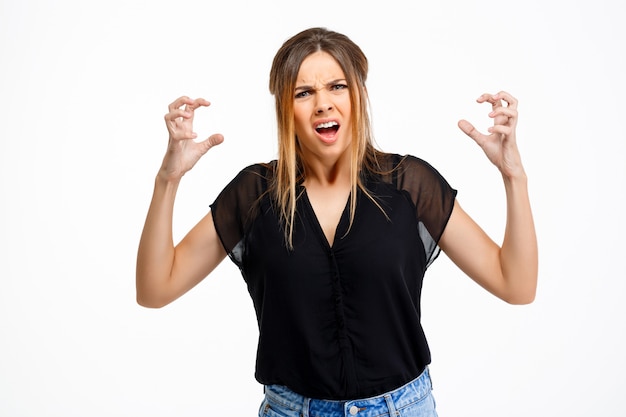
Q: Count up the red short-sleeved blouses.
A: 0